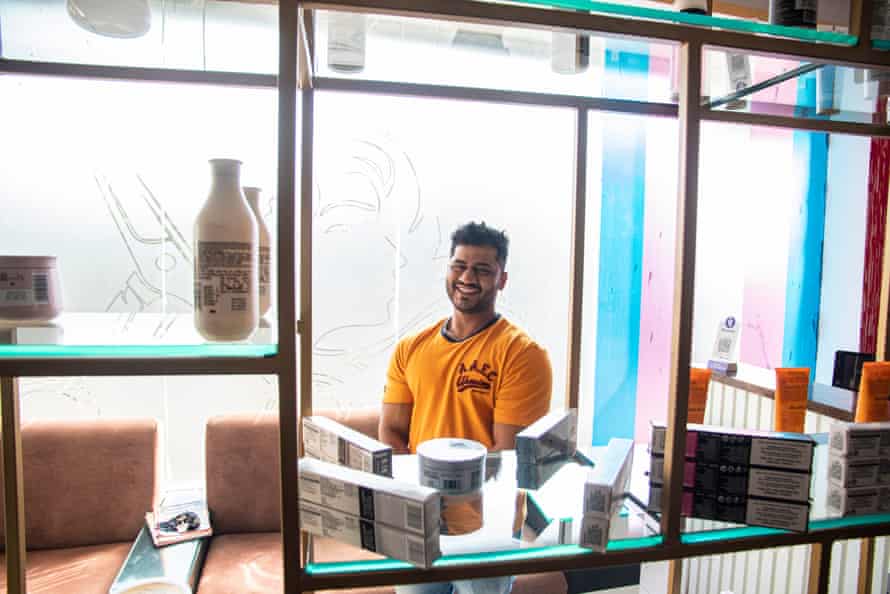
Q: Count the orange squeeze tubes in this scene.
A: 3